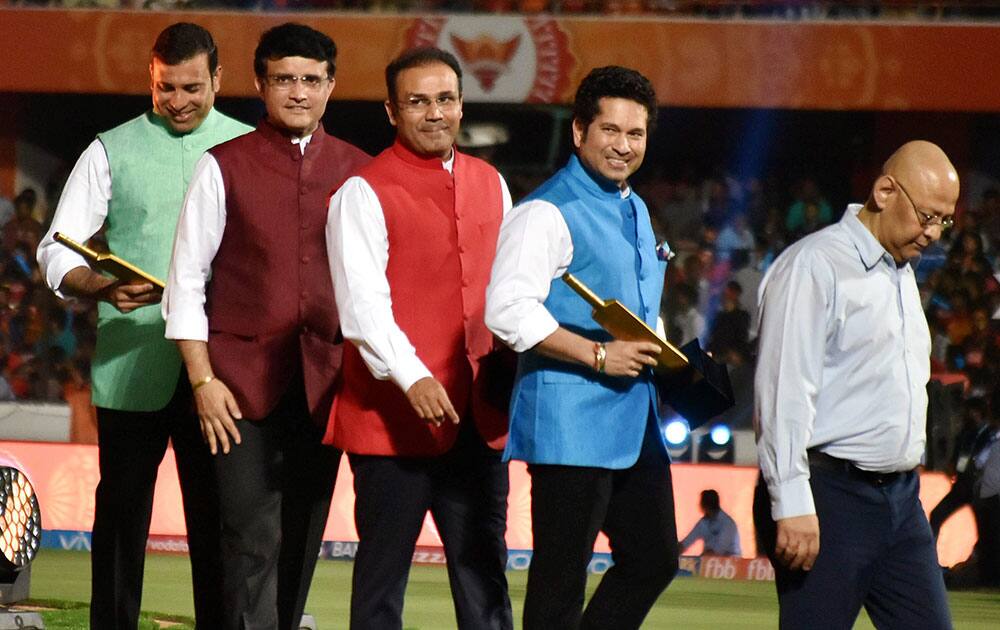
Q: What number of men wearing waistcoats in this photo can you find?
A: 4